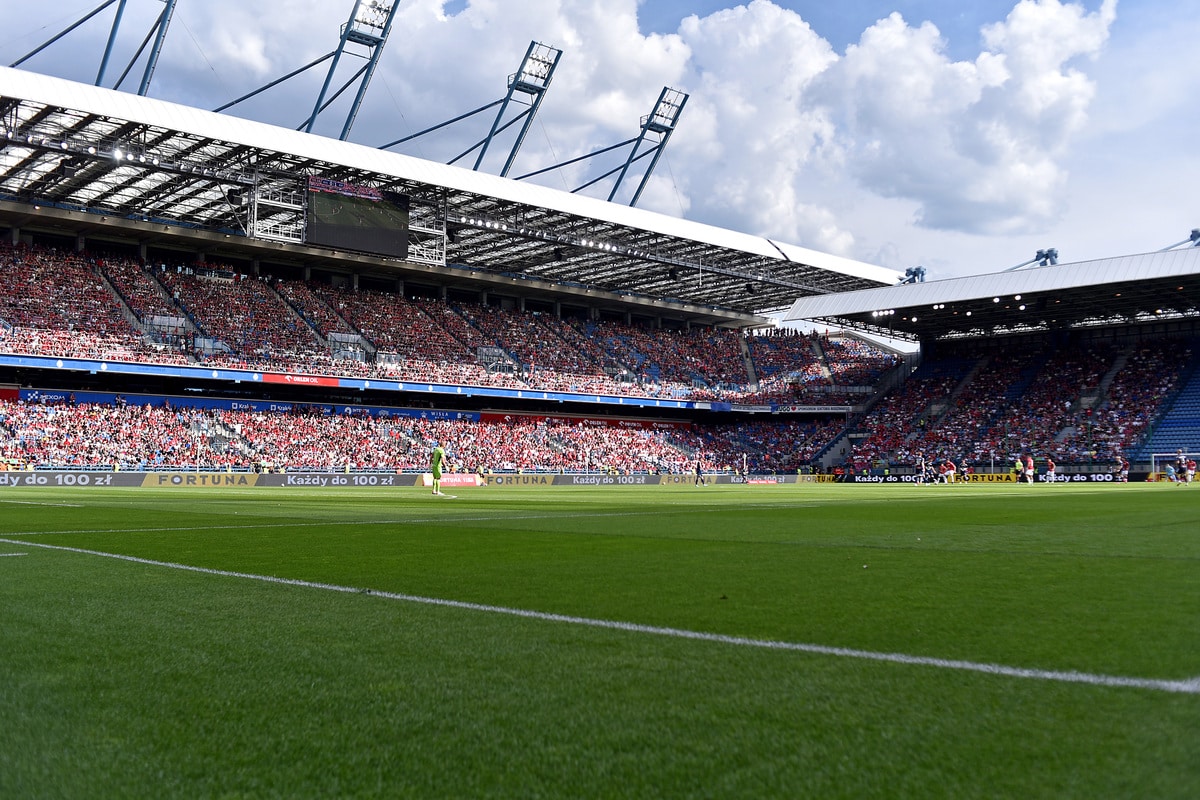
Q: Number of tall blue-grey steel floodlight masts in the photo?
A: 4